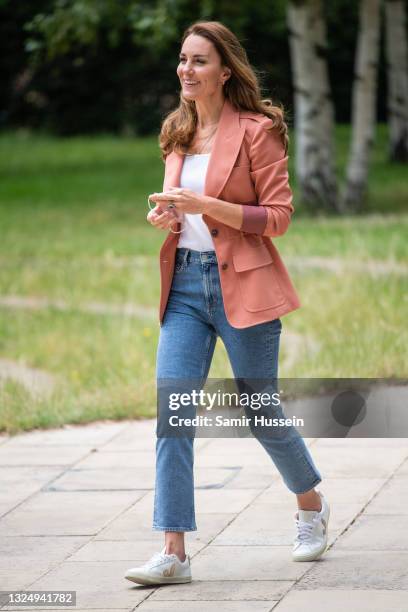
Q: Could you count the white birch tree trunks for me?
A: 3